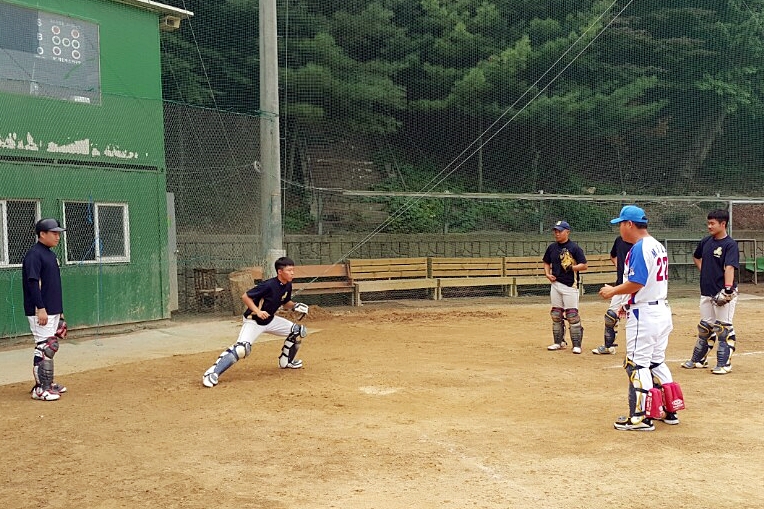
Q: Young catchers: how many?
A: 5